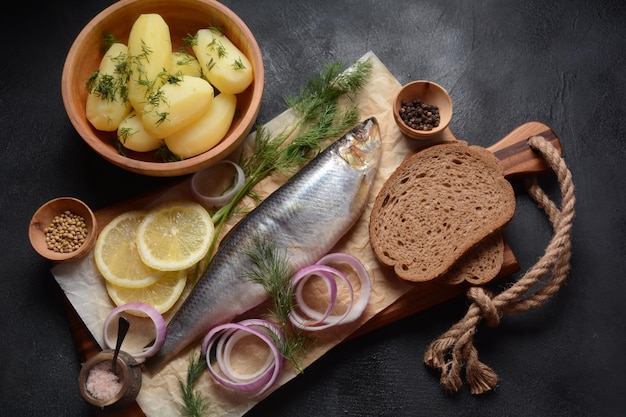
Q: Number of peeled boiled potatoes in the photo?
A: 7